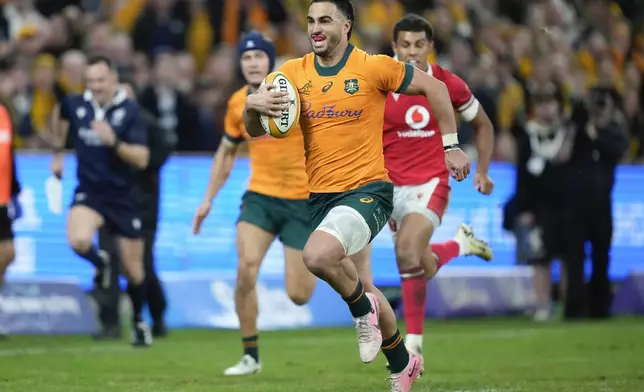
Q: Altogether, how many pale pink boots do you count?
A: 2